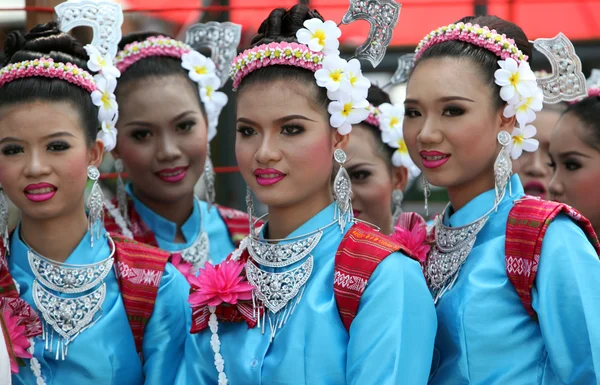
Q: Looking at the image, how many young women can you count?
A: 7